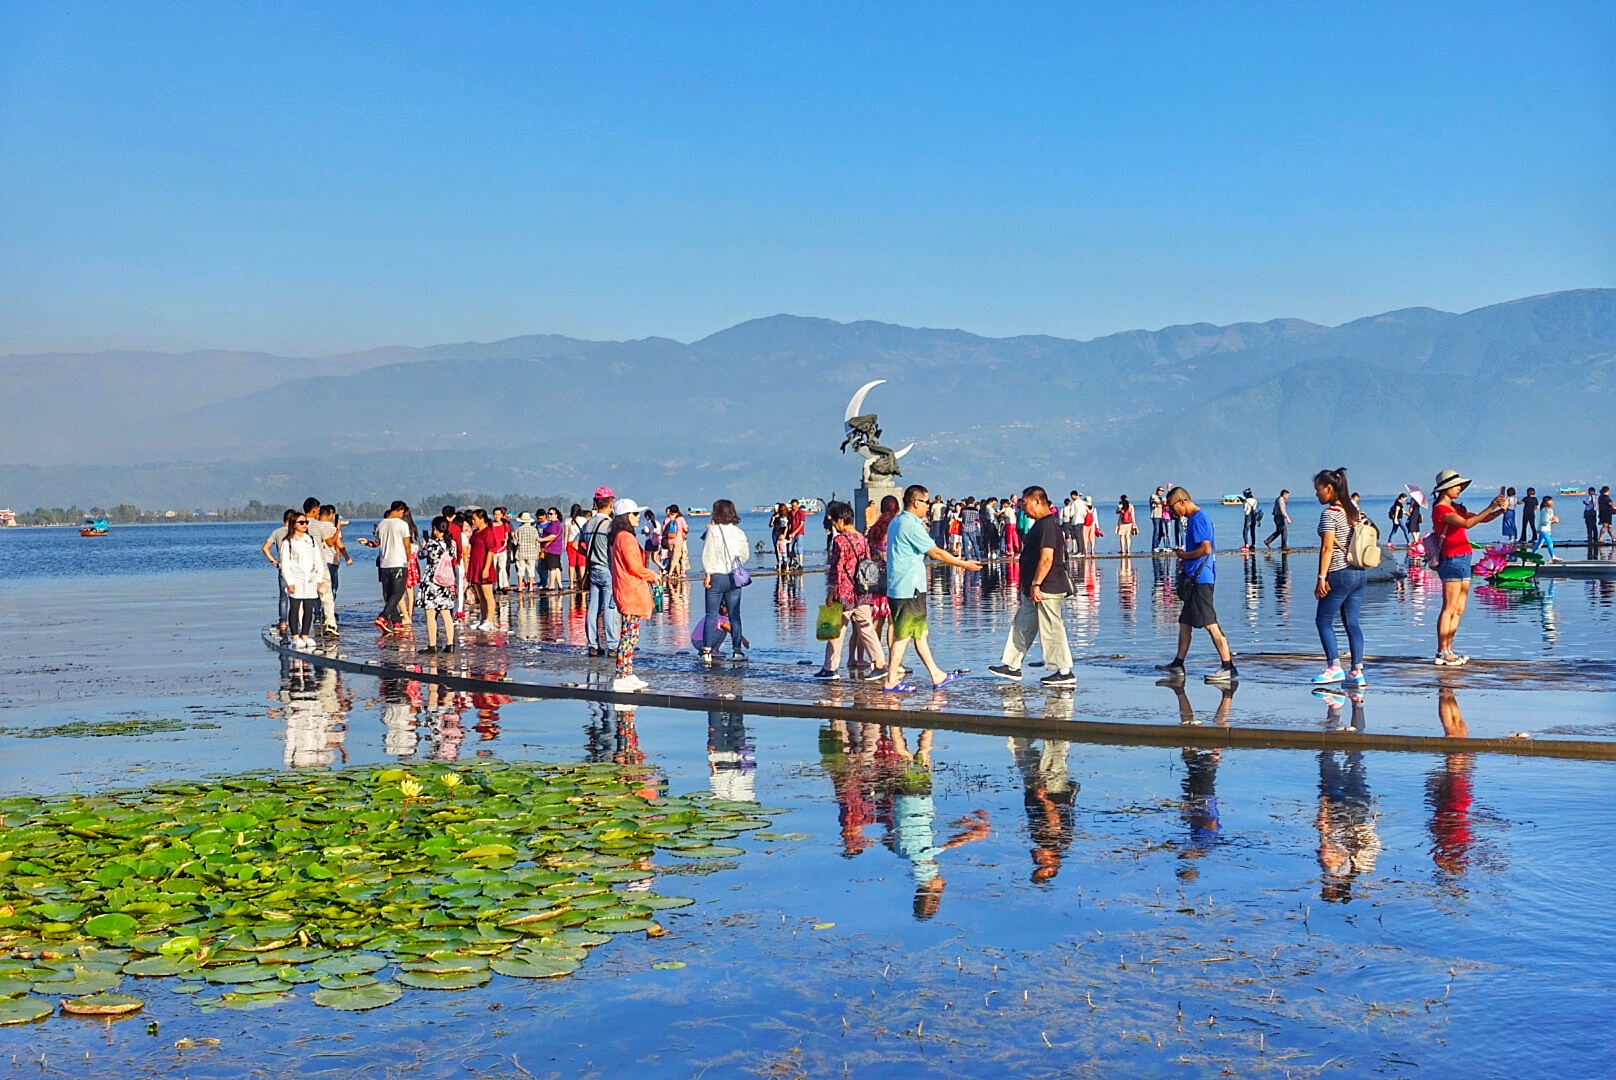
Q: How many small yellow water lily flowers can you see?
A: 2